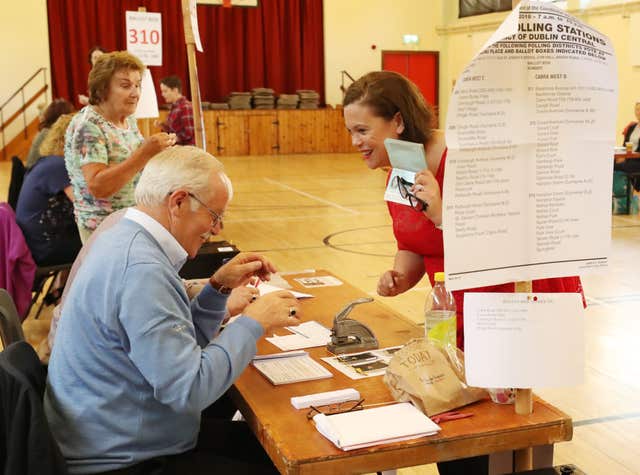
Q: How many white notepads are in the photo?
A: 2